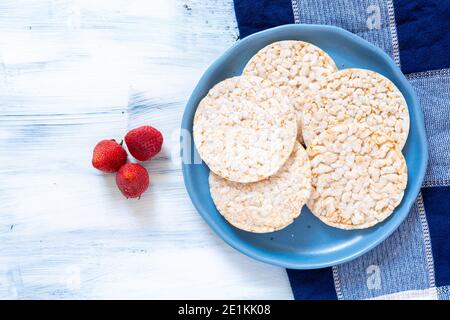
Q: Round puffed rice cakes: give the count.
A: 5